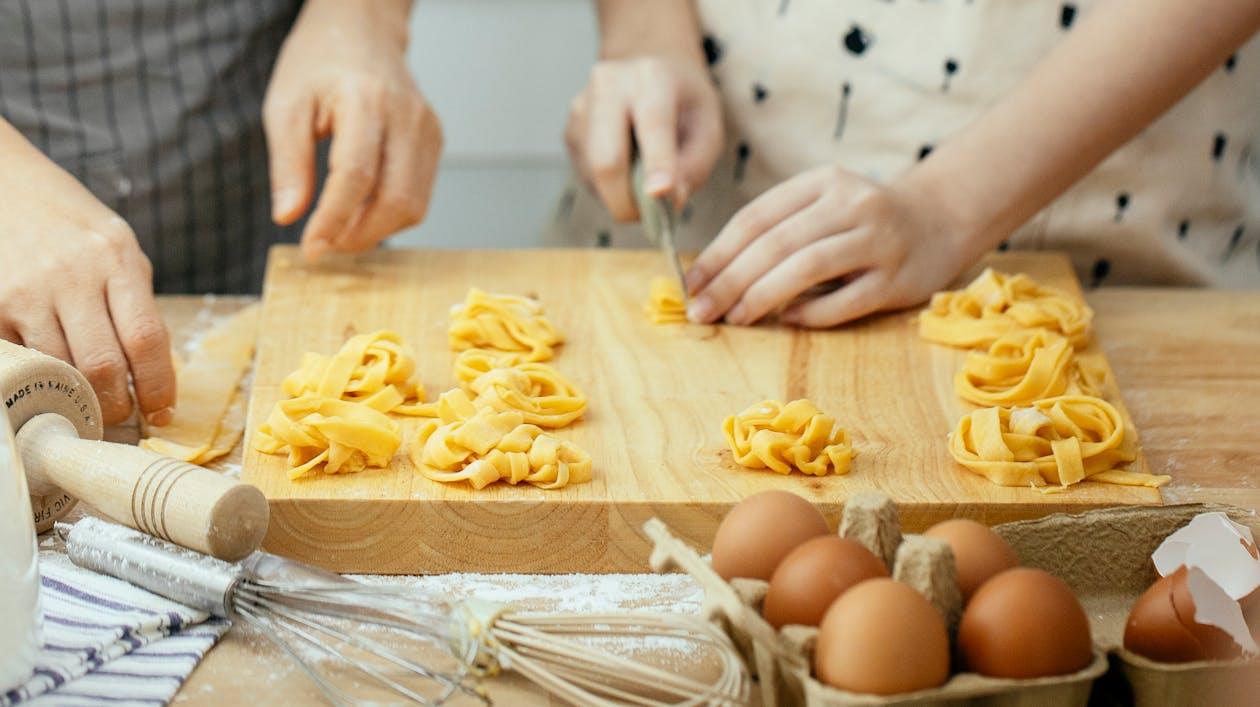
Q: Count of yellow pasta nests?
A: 9